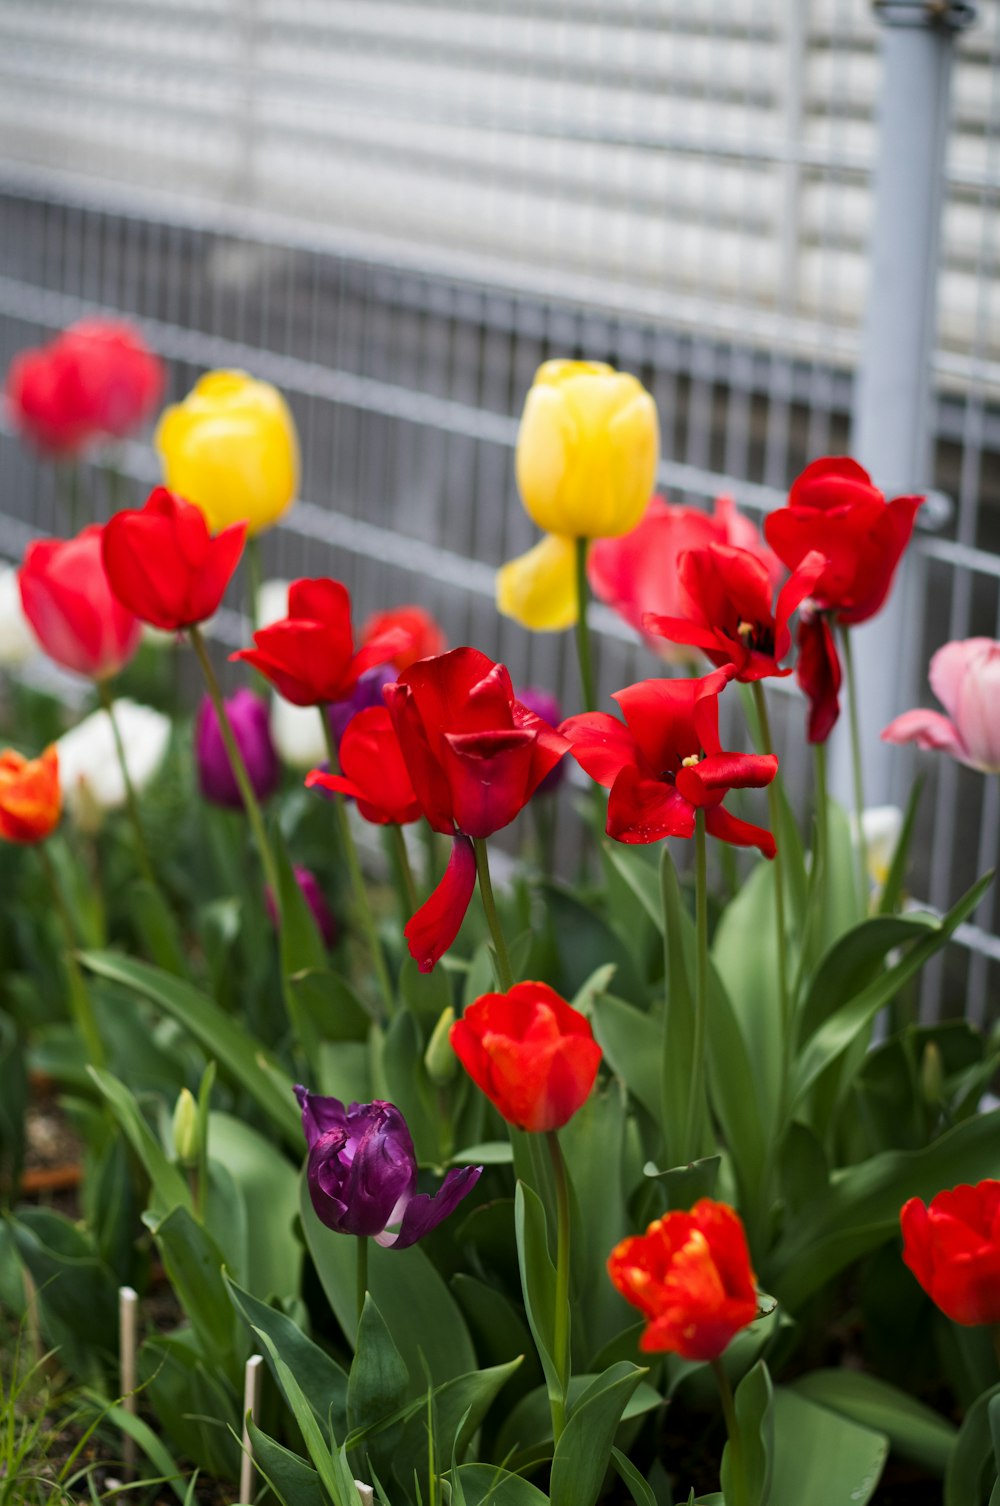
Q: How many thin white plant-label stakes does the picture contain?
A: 3